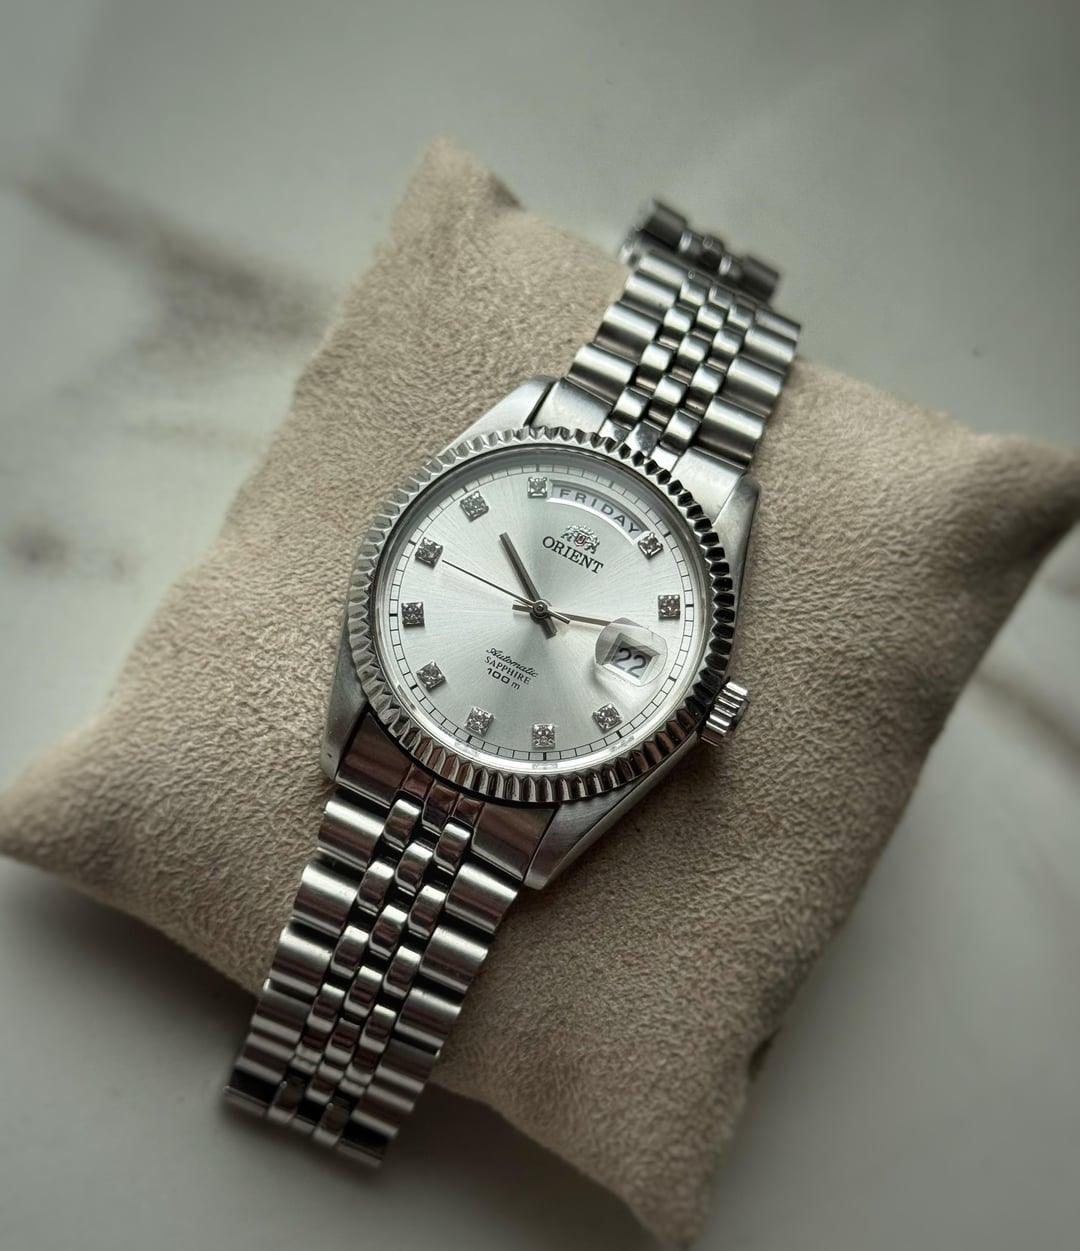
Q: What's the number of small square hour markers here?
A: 10